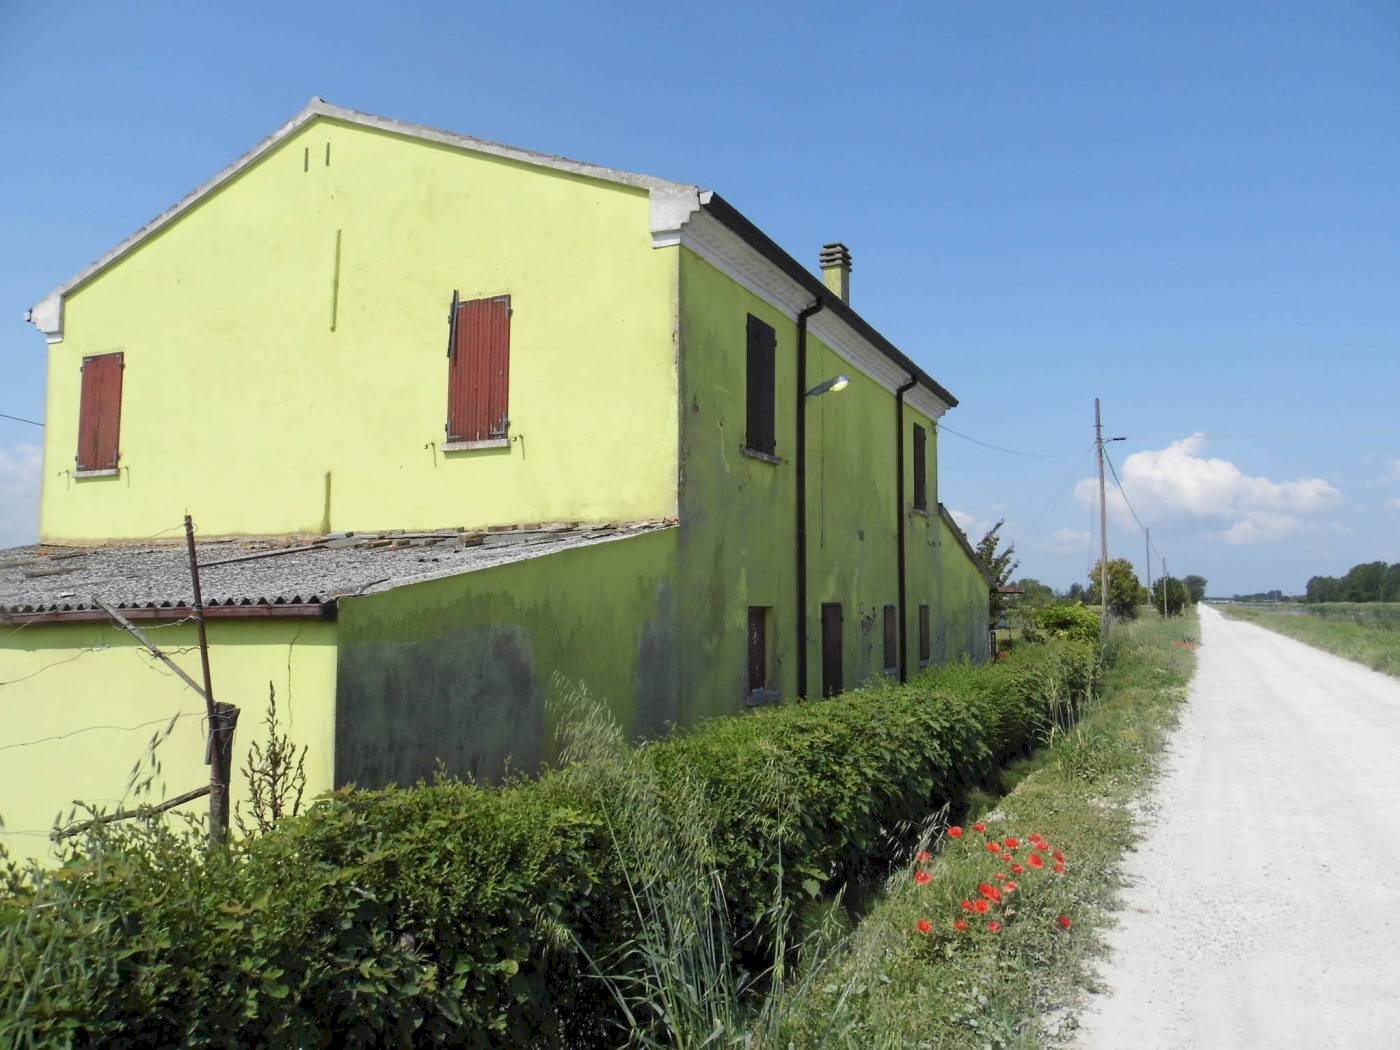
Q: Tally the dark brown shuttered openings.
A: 6